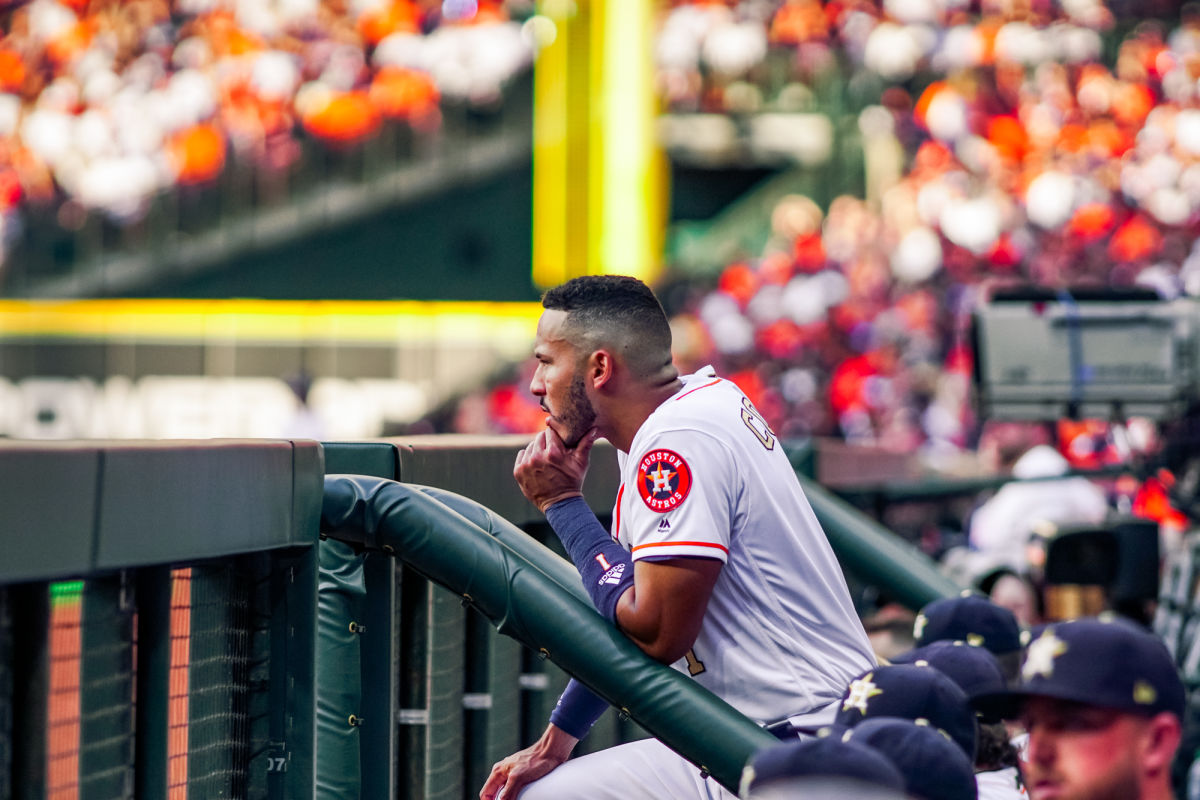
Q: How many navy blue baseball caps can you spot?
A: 6